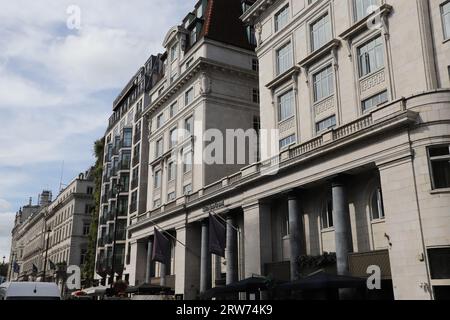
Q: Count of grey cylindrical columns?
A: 6